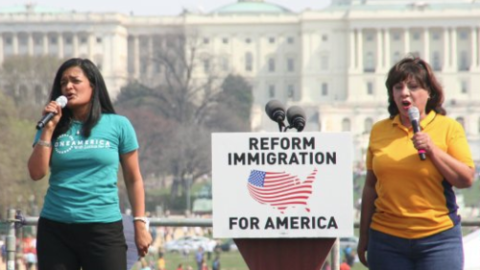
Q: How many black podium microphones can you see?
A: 2